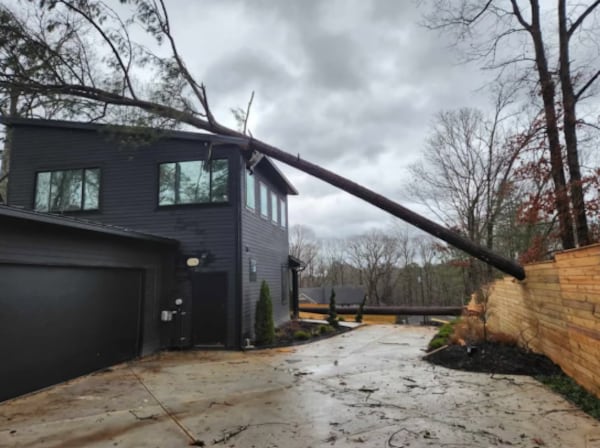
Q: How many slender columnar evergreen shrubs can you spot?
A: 3